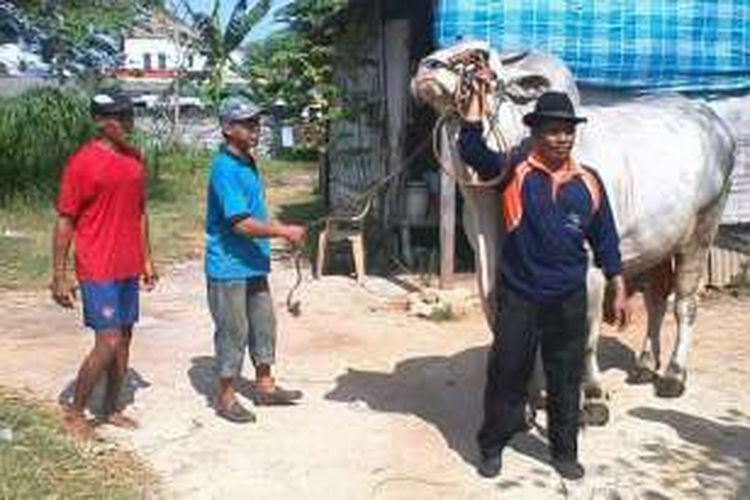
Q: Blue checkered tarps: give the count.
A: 1